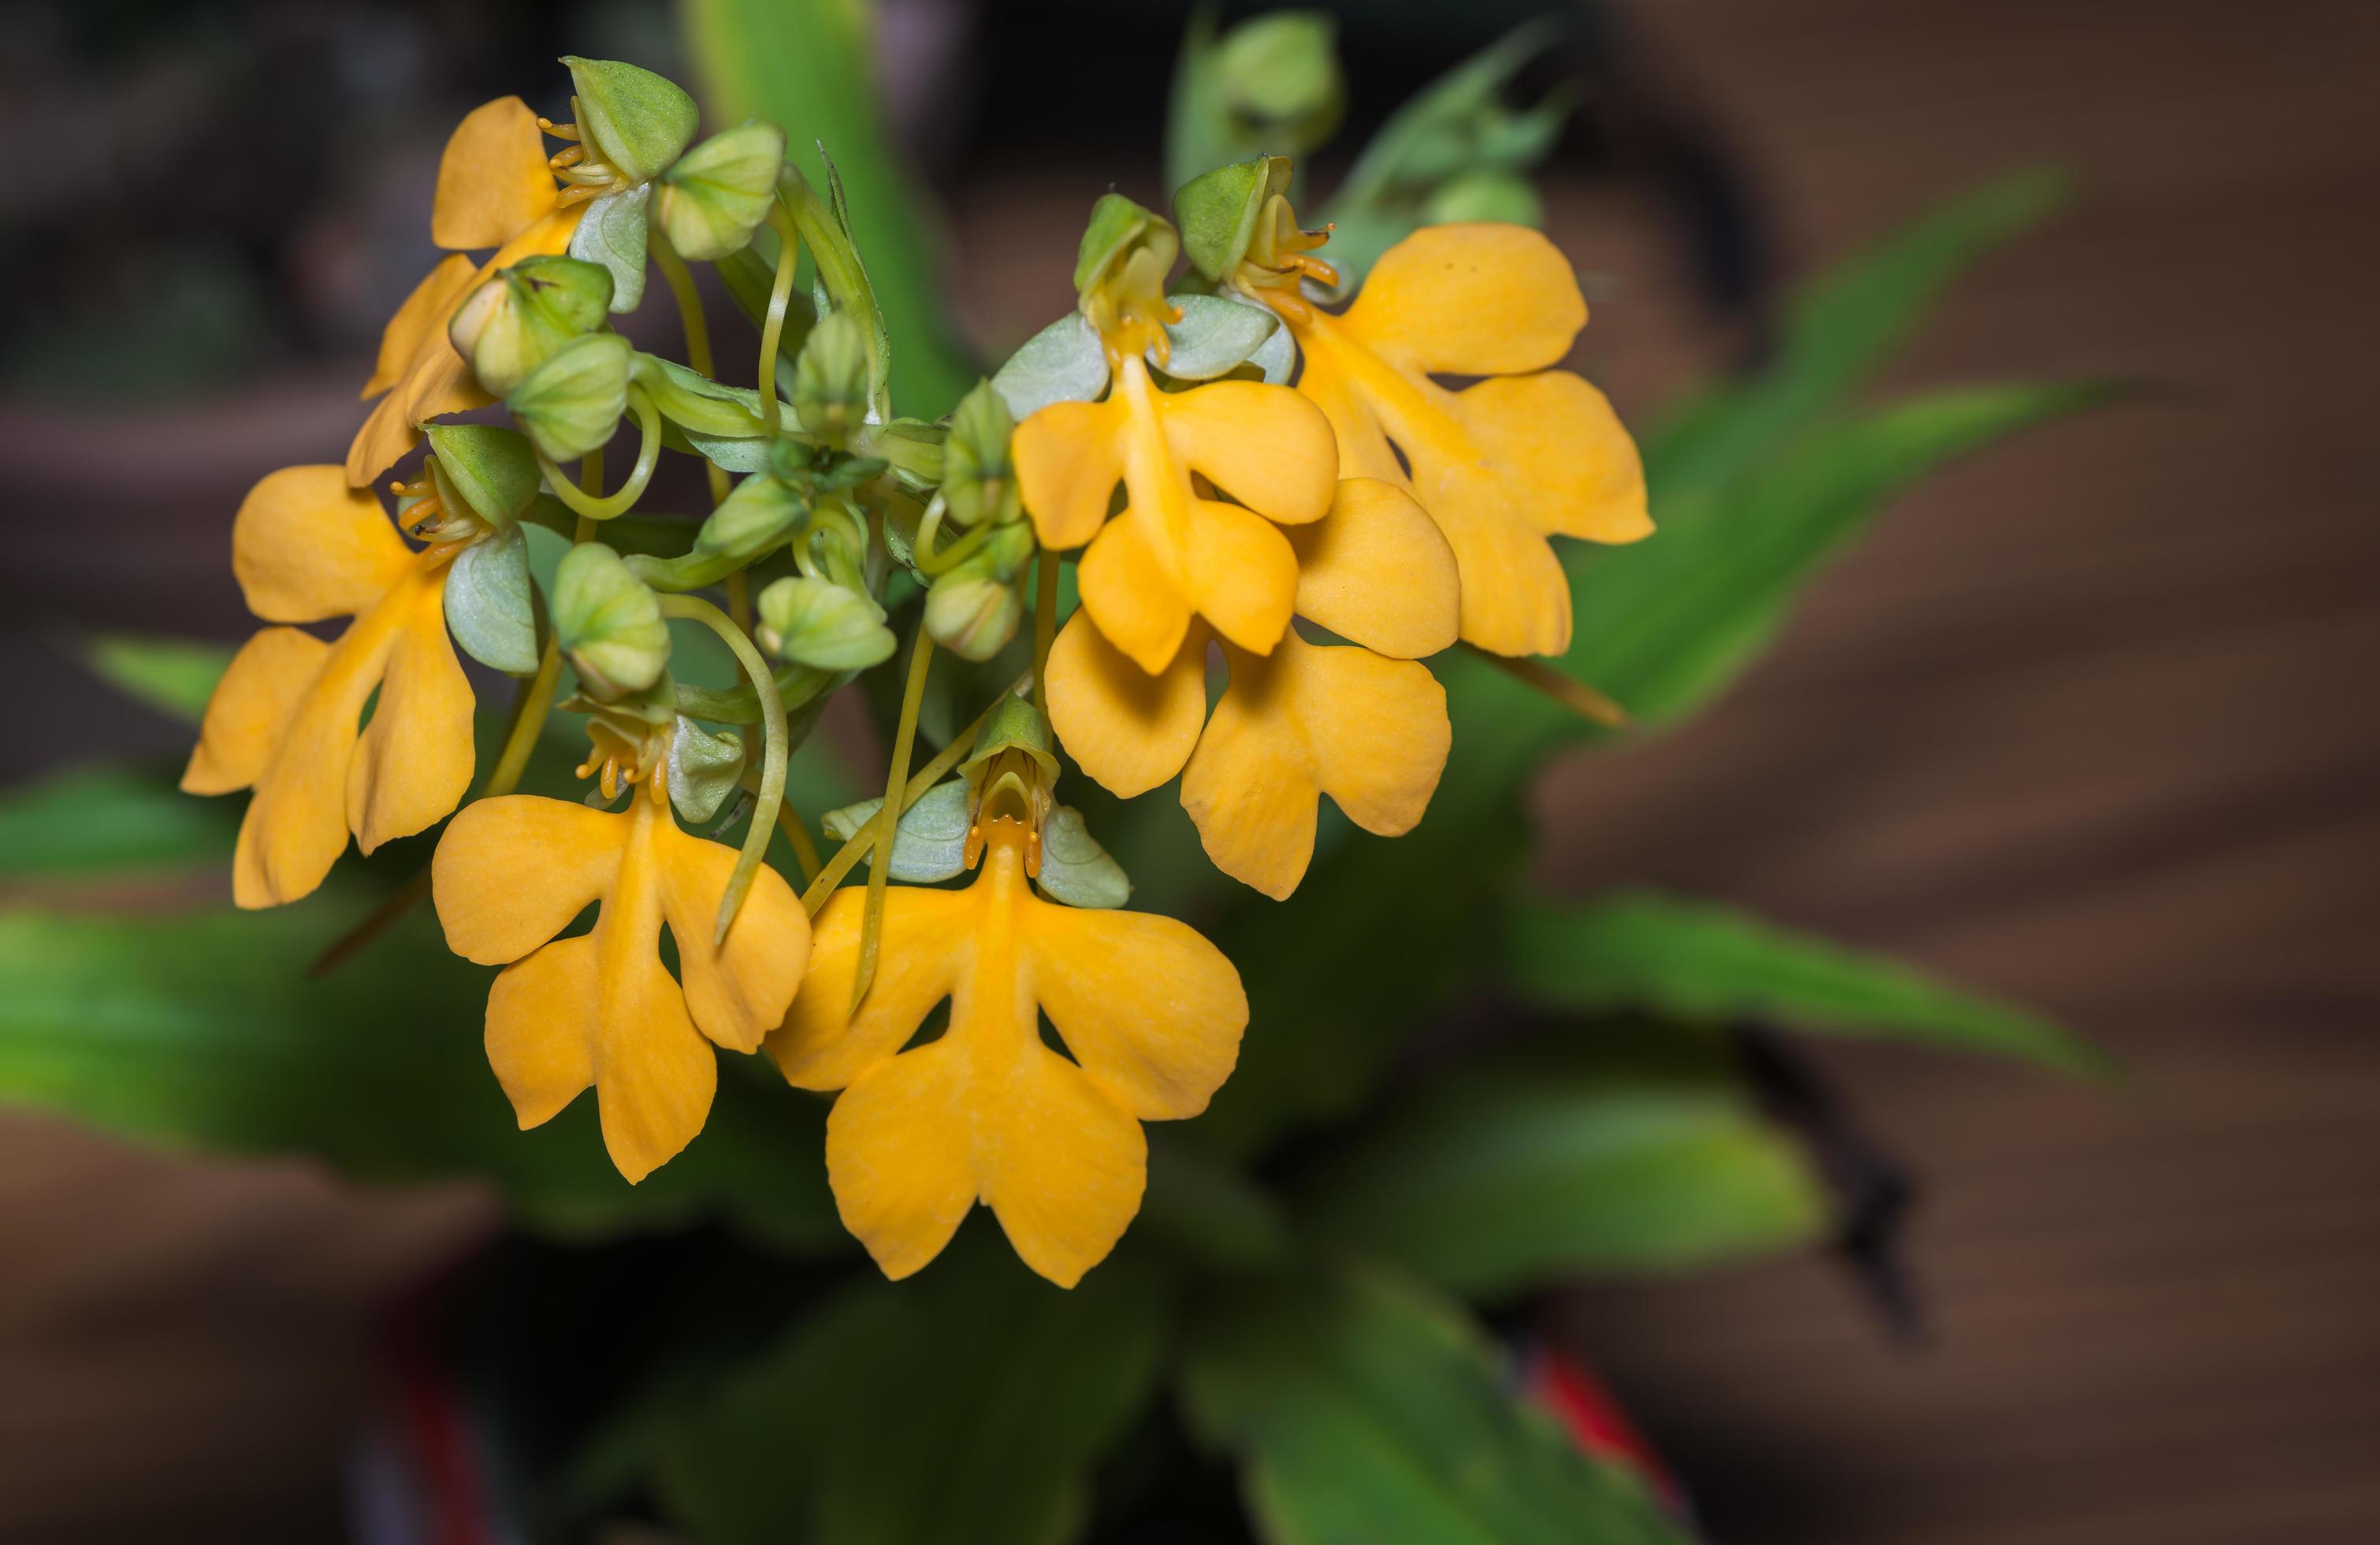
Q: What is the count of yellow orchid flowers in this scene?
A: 7